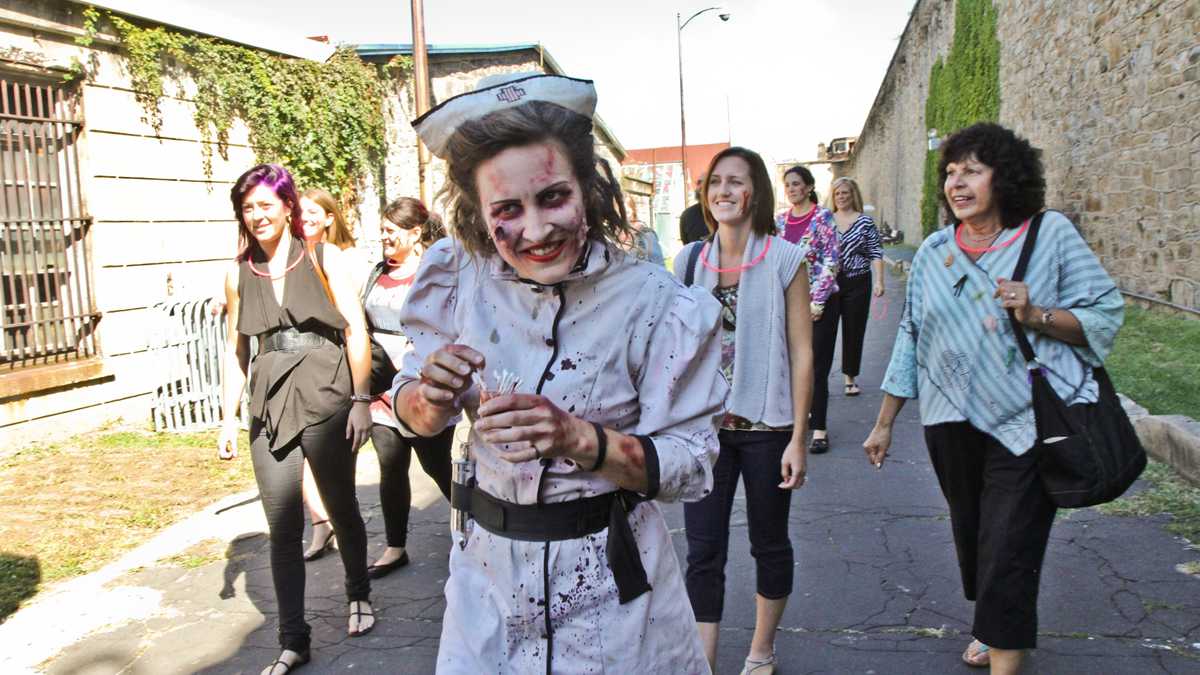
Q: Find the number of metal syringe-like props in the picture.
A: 1